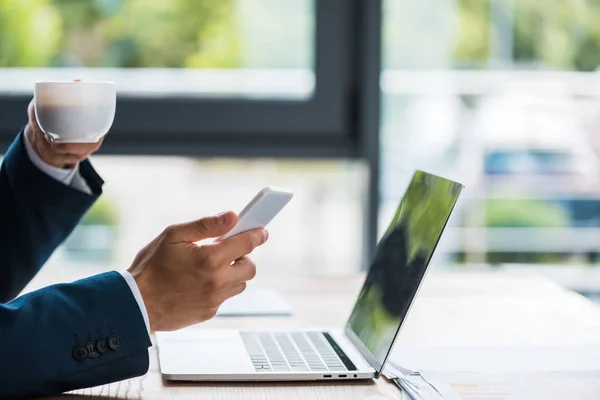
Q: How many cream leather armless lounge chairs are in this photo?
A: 0